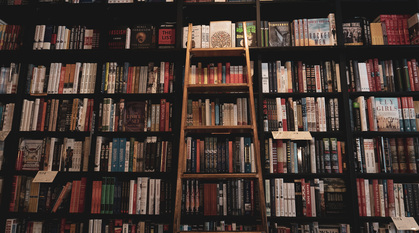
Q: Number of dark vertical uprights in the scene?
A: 5